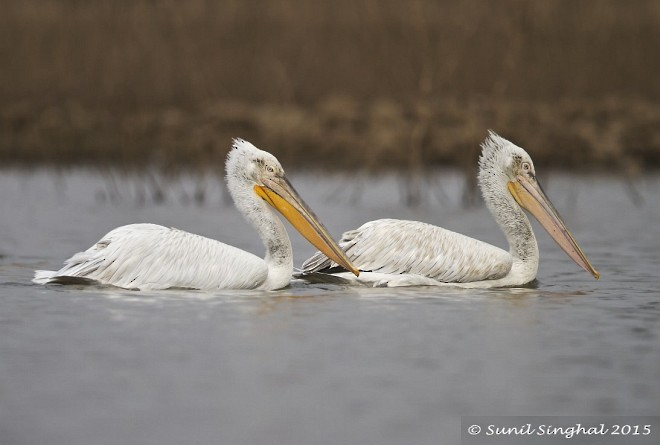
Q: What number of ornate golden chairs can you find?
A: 0